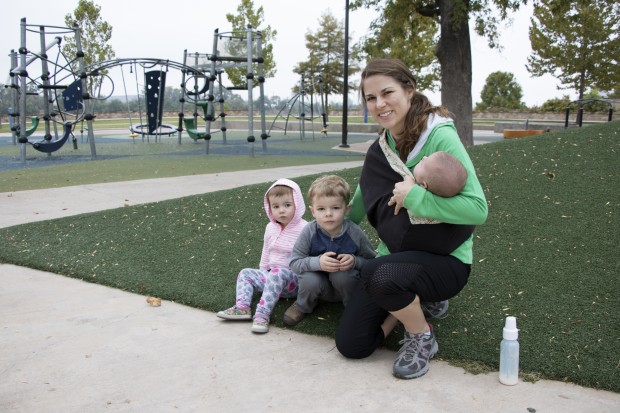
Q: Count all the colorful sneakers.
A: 2